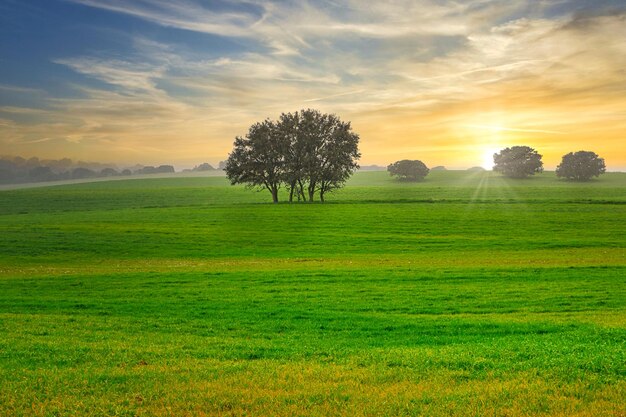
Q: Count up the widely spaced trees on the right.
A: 3